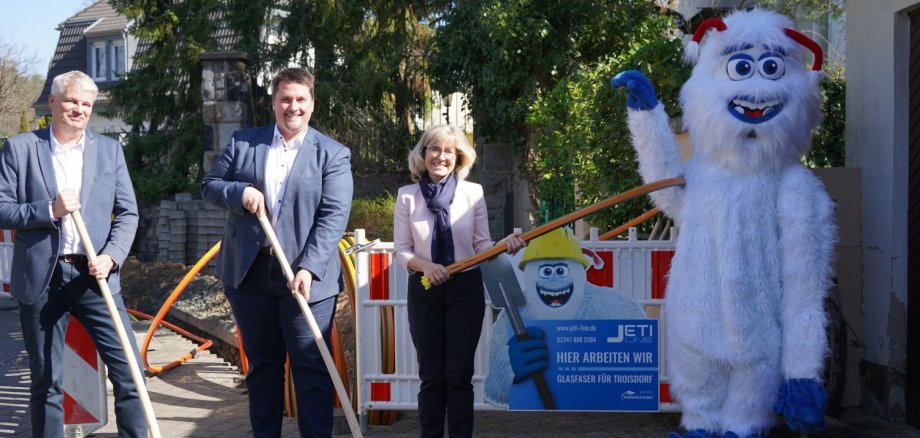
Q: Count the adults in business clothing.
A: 3